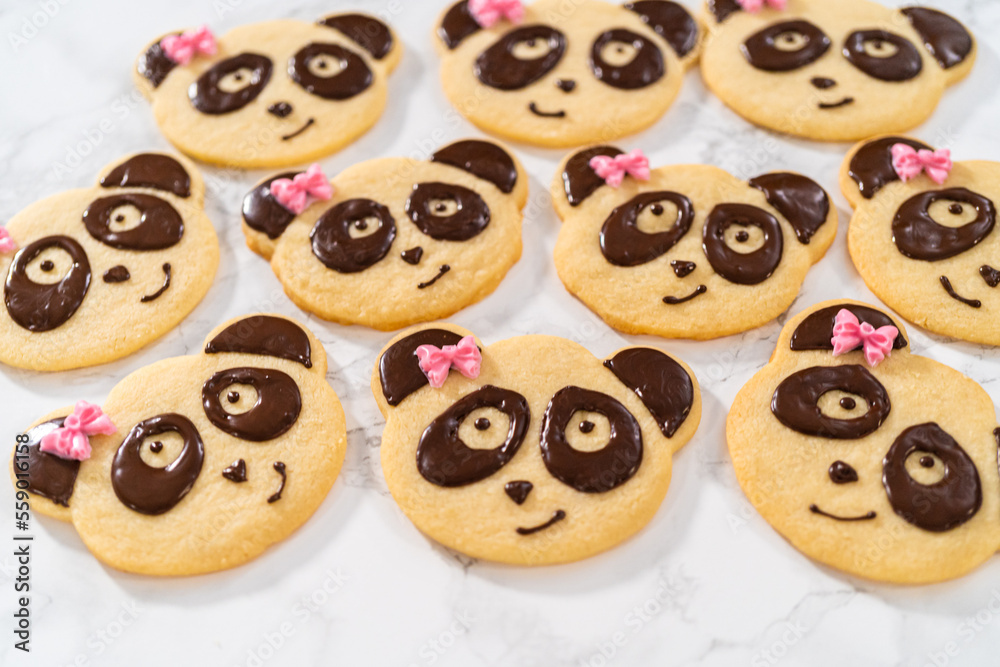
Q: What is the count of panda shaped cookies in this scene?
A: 10